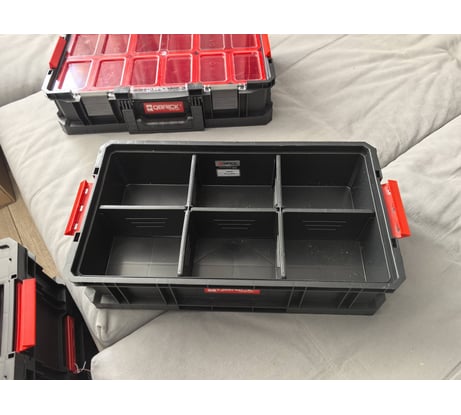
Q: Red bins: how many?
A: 12